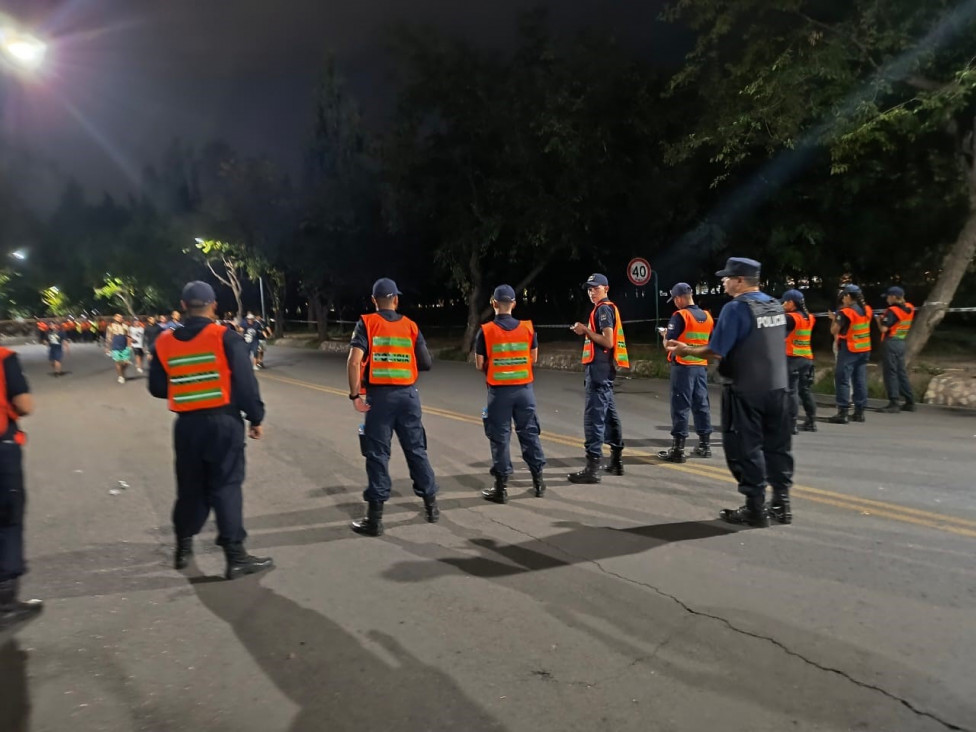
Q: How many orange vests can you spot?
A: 9